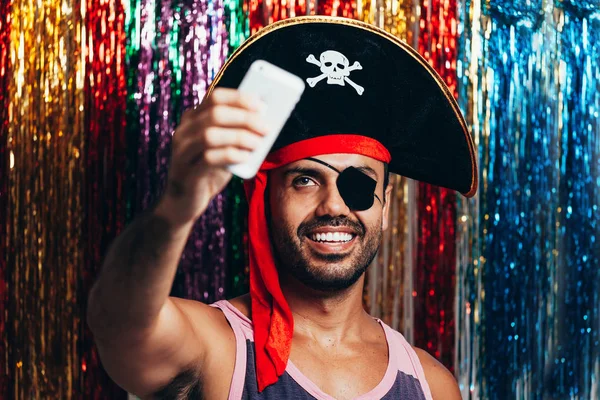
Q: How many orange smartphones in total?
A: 0